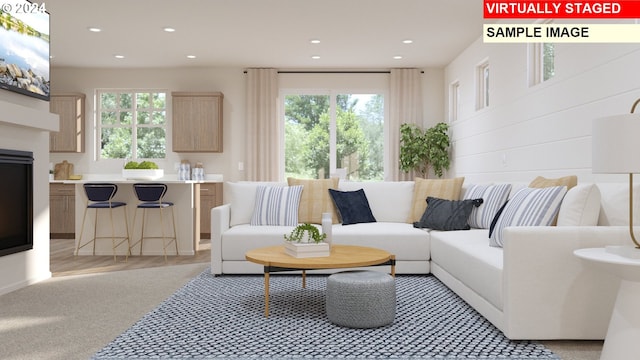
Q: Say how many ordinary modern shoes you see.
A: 0